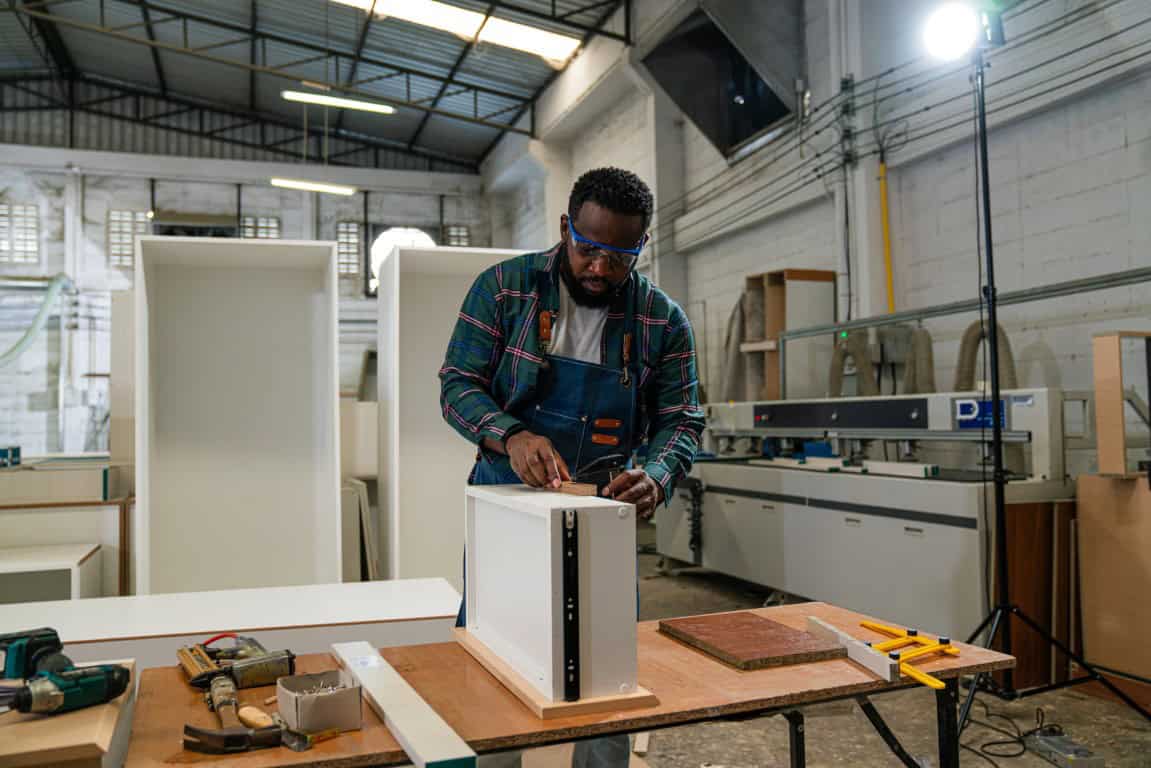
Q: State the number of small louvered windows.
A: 5